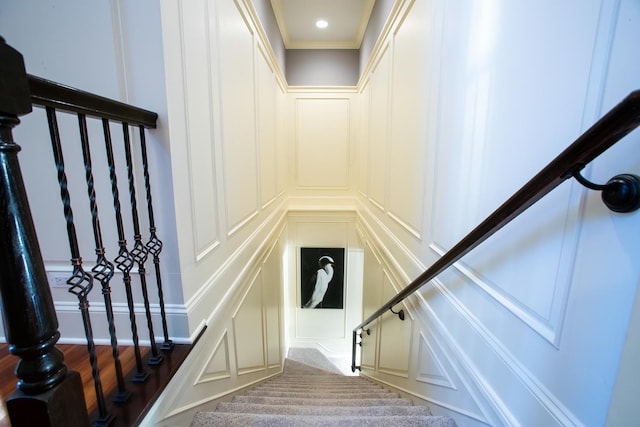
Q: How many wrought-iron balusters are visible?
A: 5